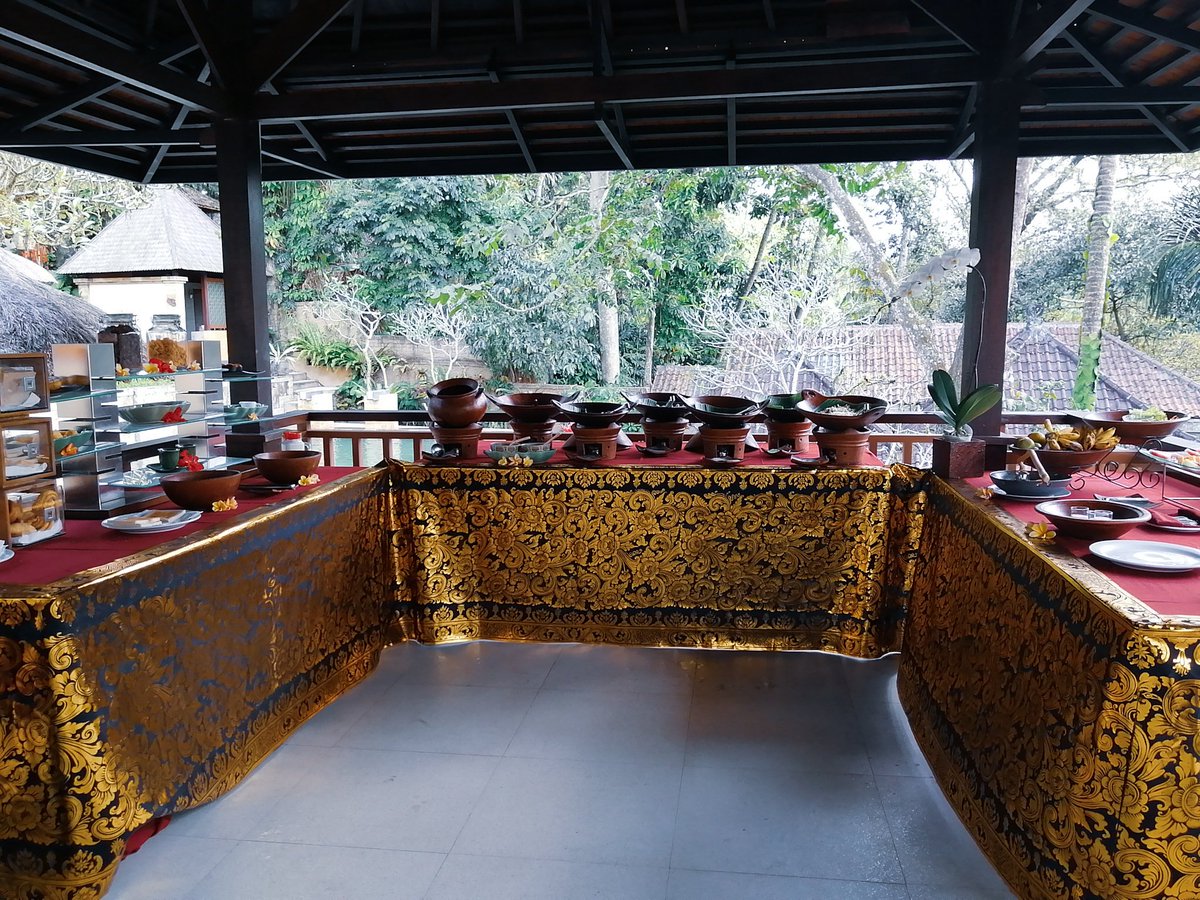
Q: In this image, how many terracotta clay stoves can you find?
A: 7